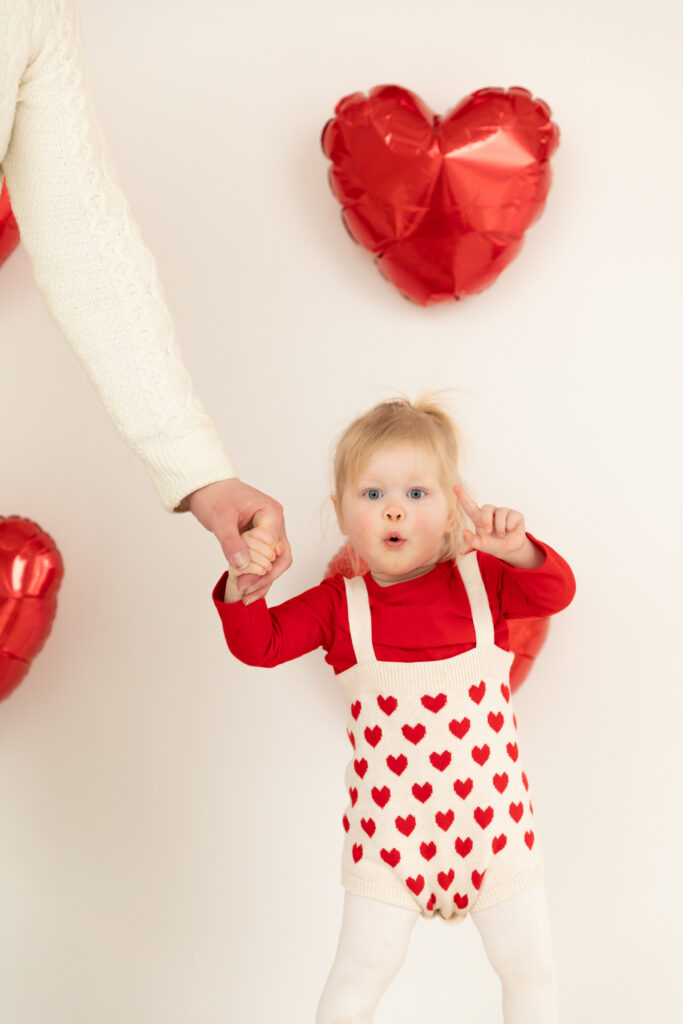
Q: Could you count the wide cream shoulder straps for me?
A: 2